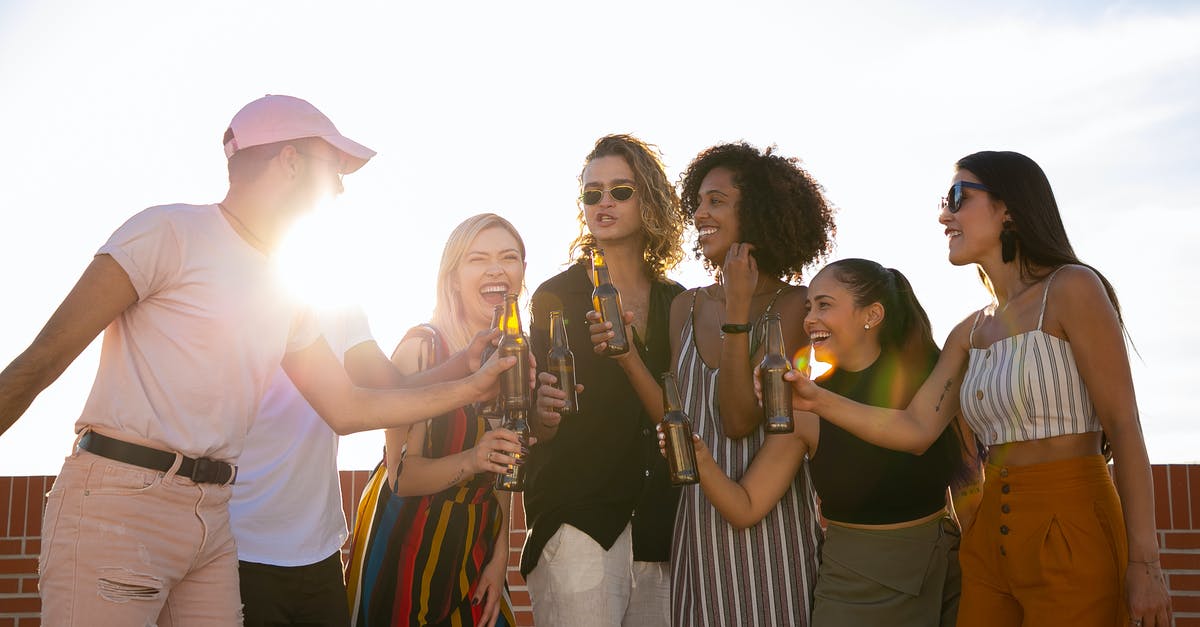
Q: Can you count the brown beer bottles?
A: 7